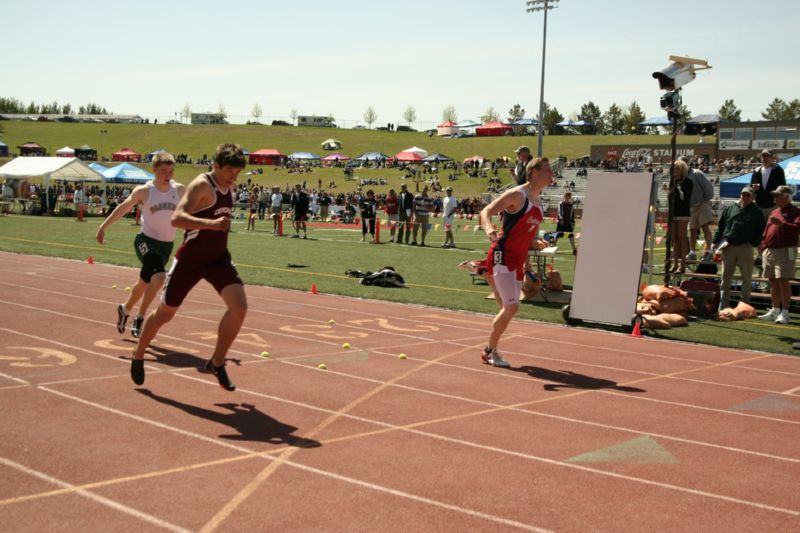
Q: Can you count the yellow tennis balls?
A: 7